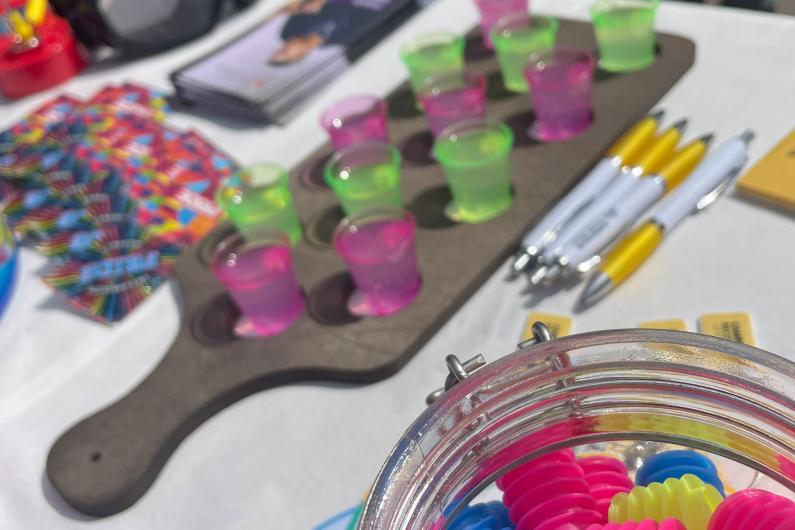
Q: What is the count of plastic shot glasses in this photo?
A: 12